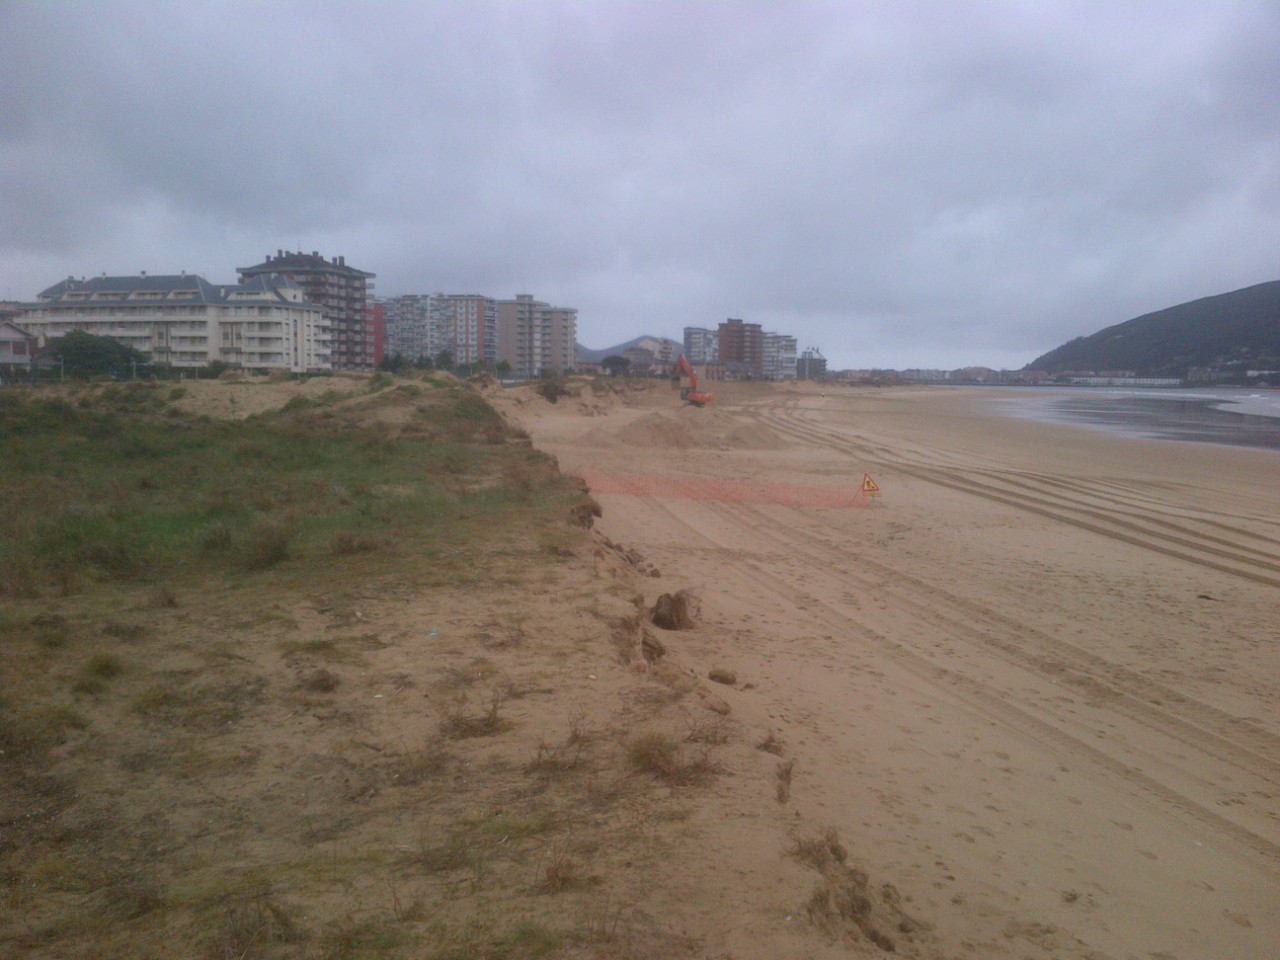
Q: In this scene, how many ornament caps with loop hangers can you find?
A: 0